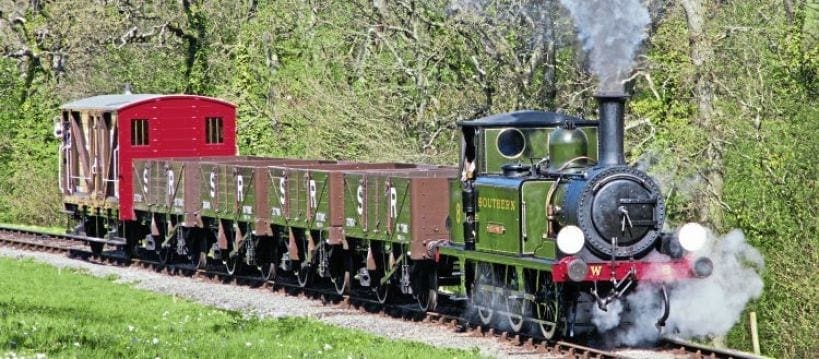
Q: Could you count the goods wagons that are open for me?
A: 4